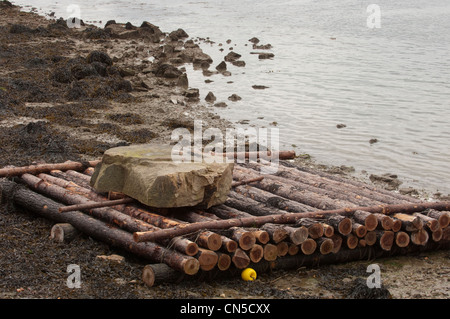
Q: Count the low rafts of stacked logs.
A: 1